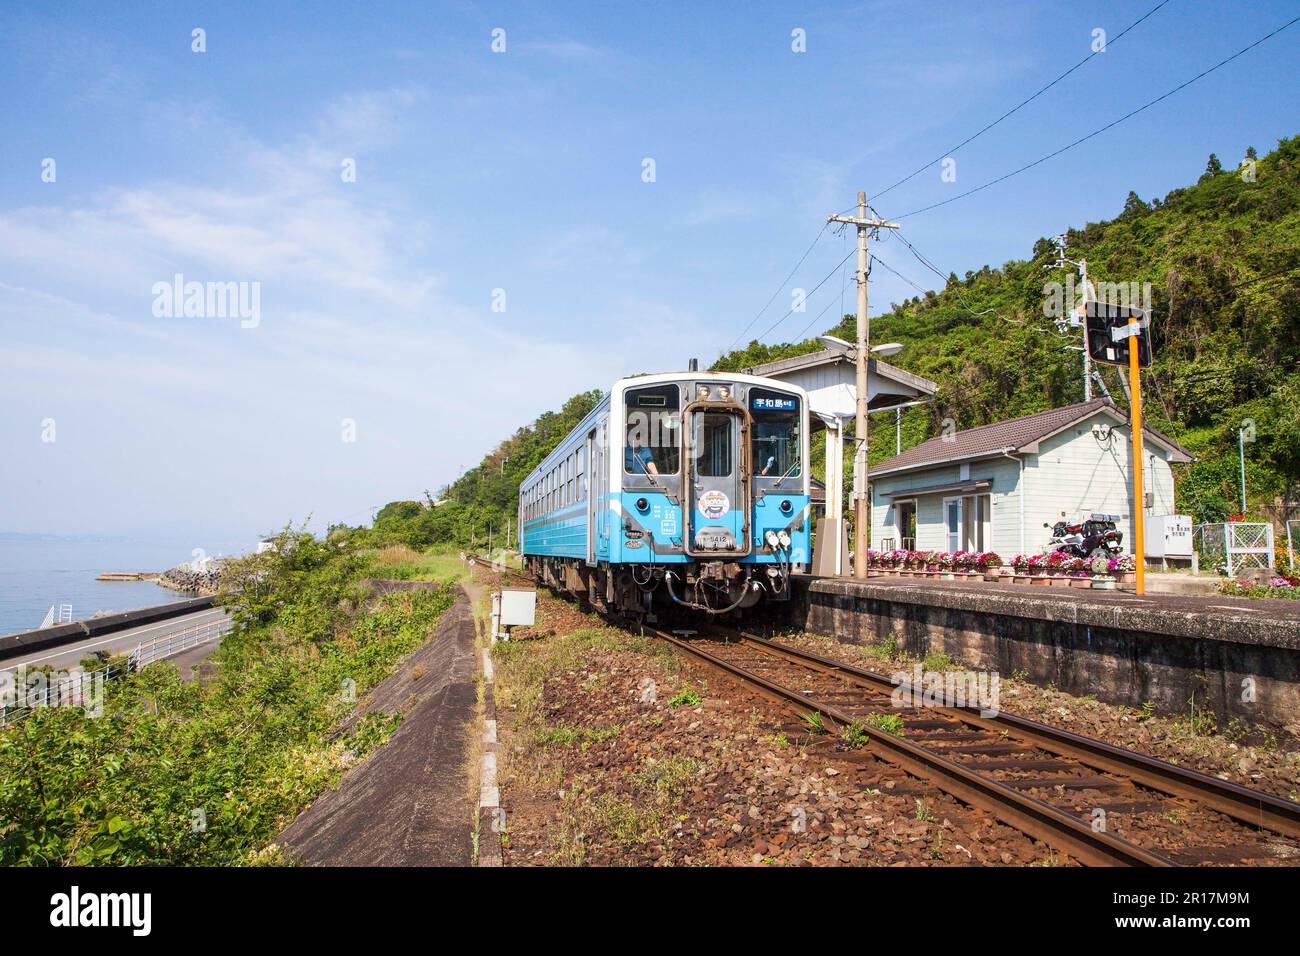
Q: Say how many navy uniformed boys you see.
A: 1